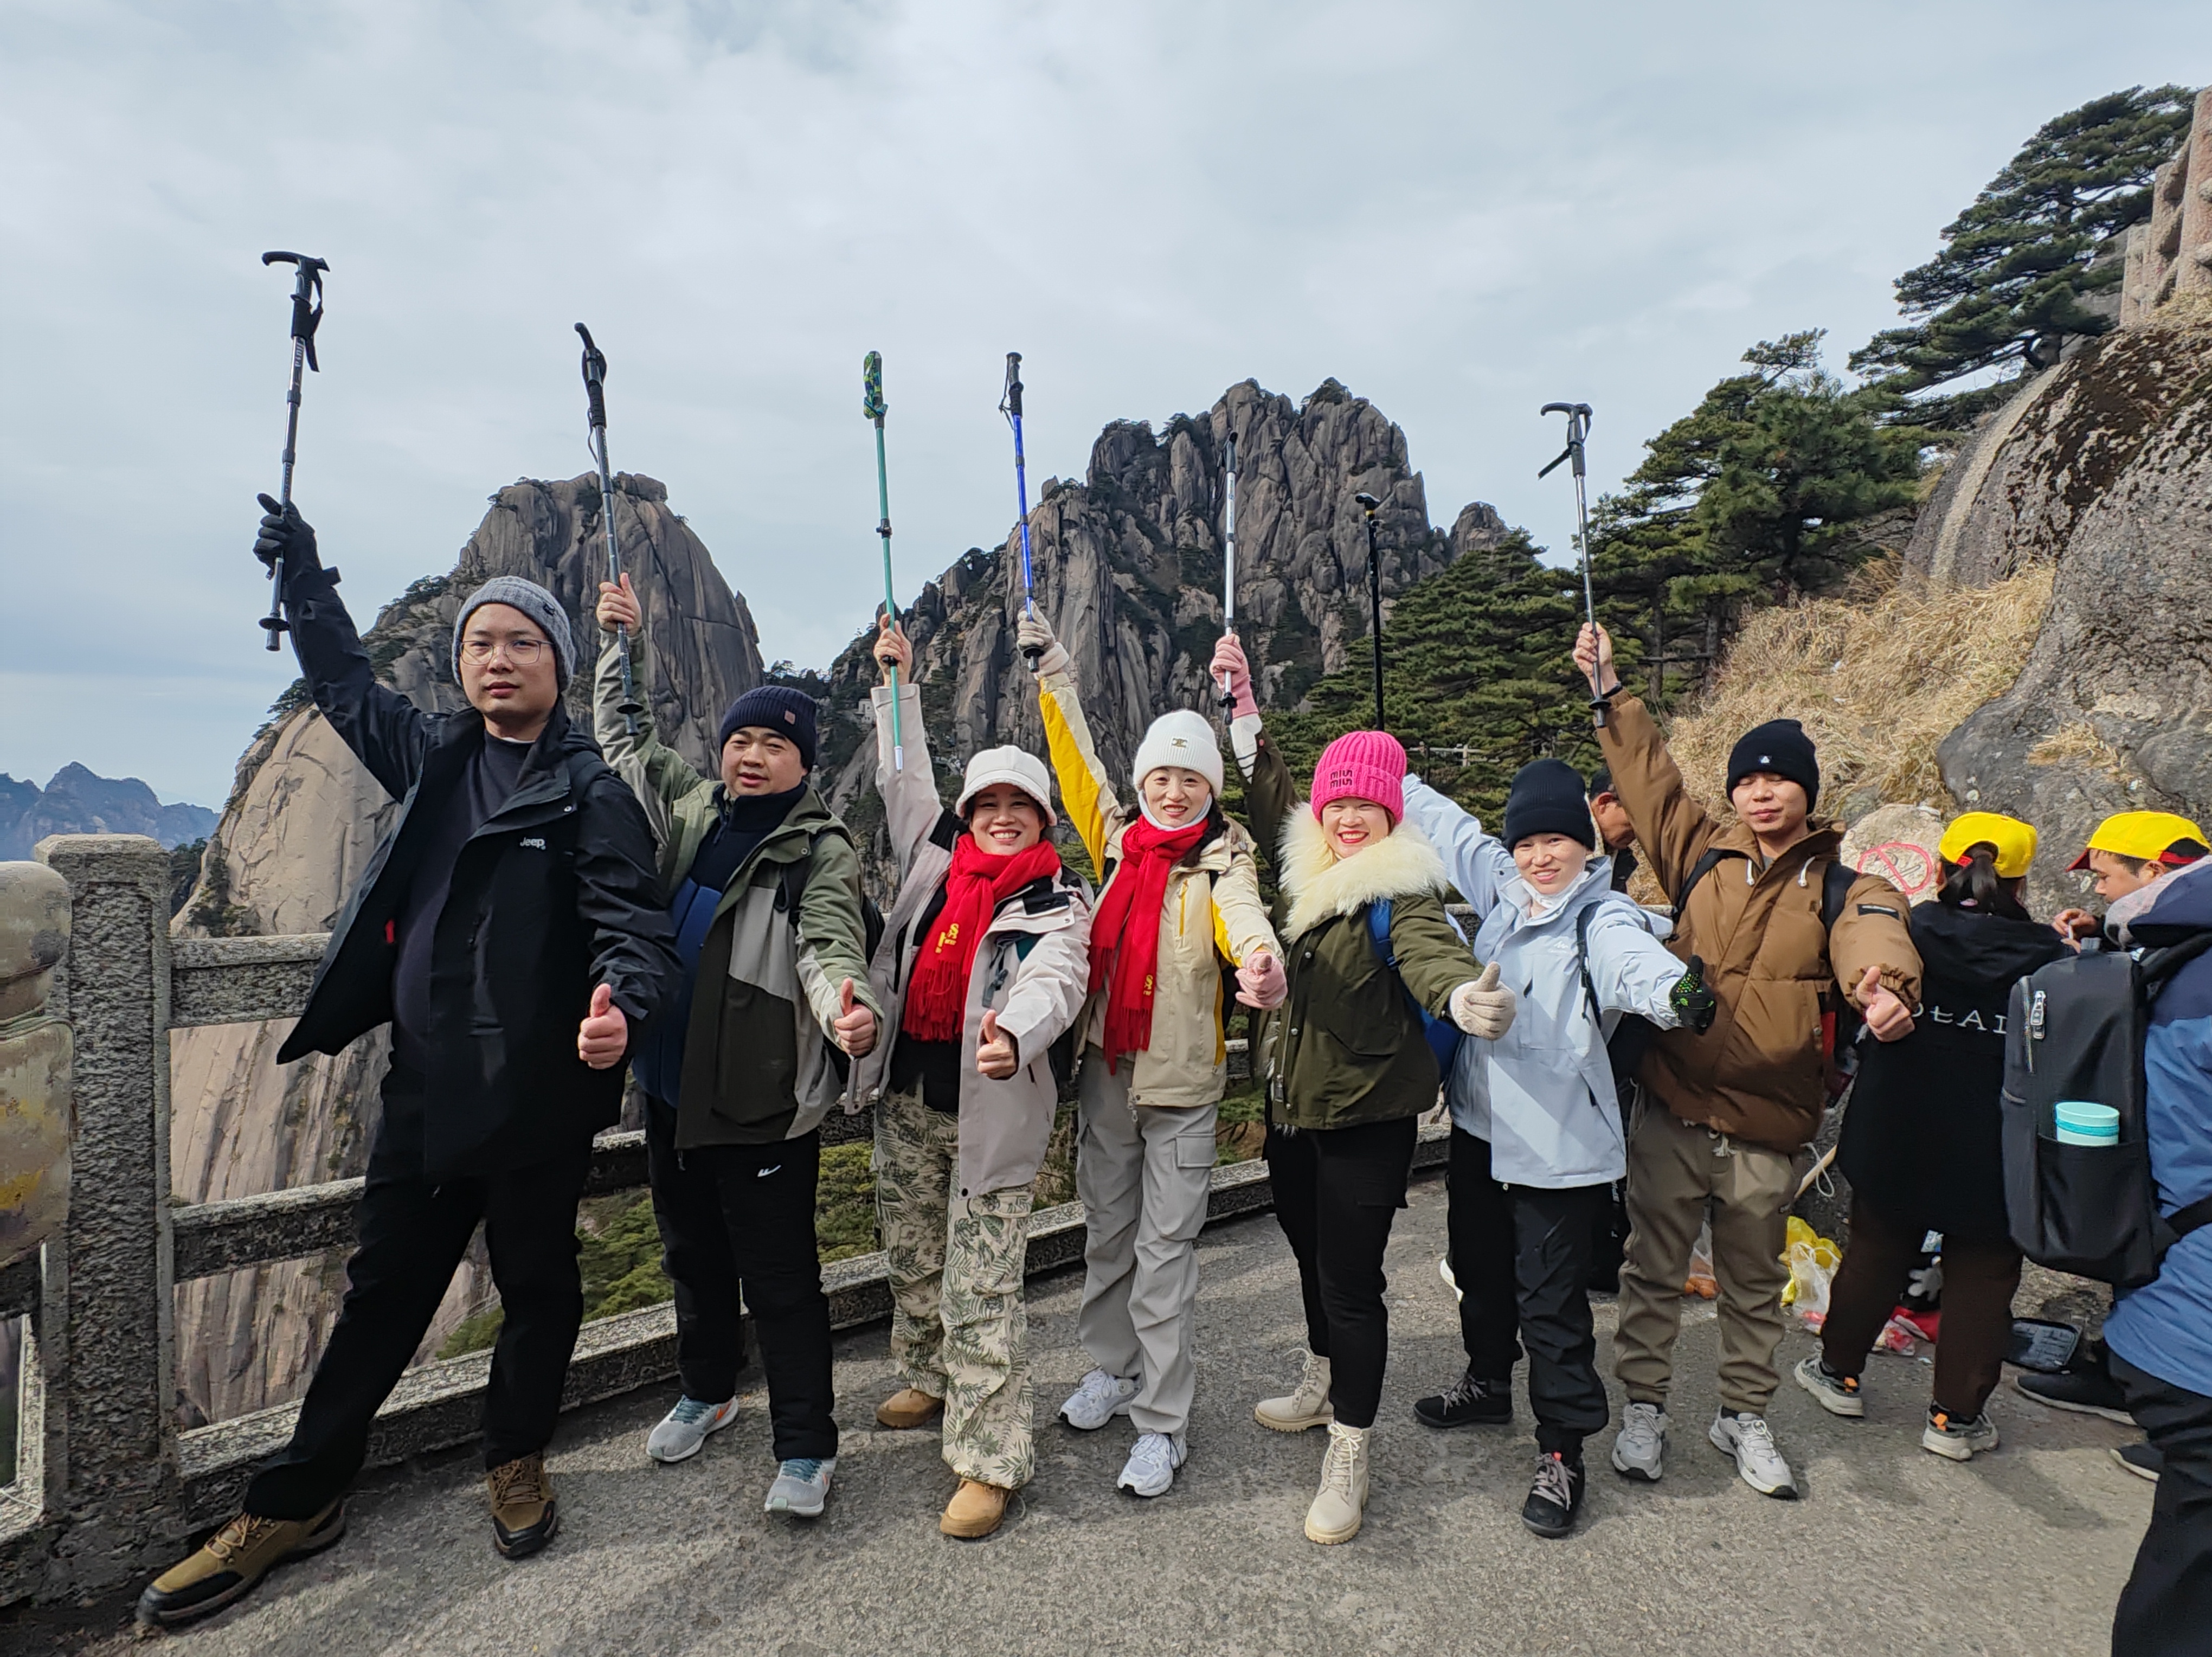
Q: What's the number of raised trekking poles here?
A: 7